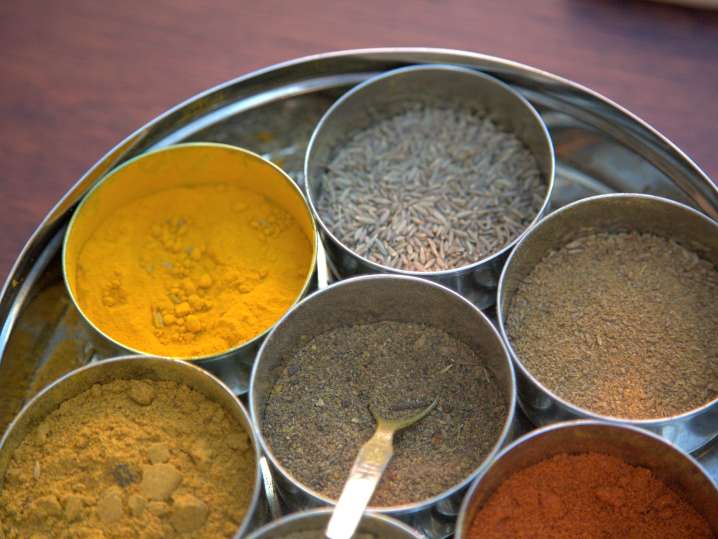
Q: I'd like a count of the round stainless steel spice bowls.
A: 7